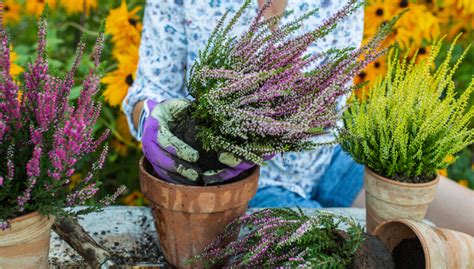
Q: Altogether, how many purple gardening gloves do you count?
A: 2